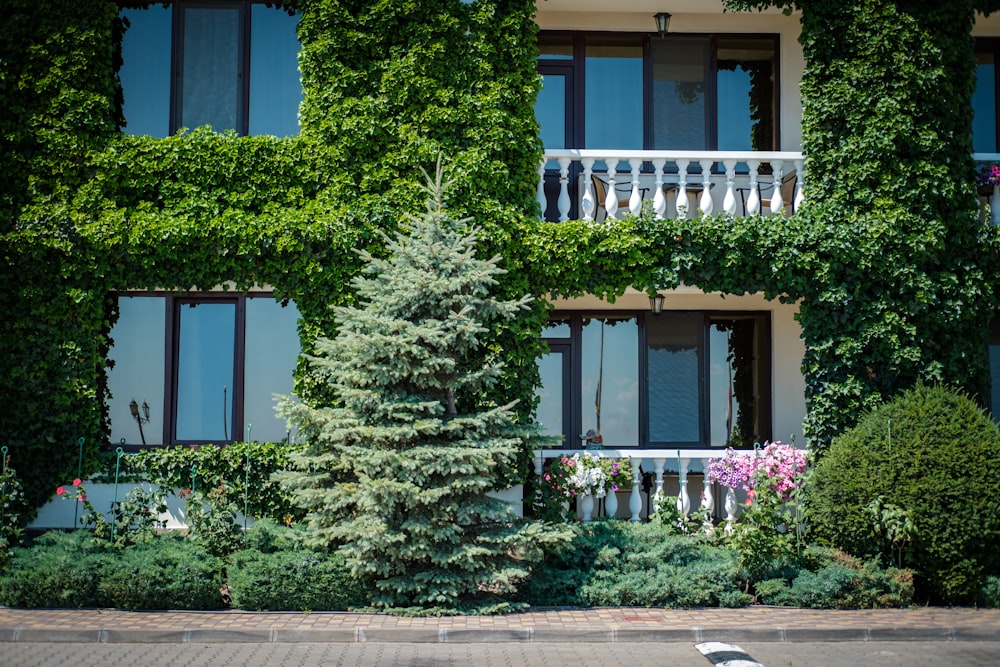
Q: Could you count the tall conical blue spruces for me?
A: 1